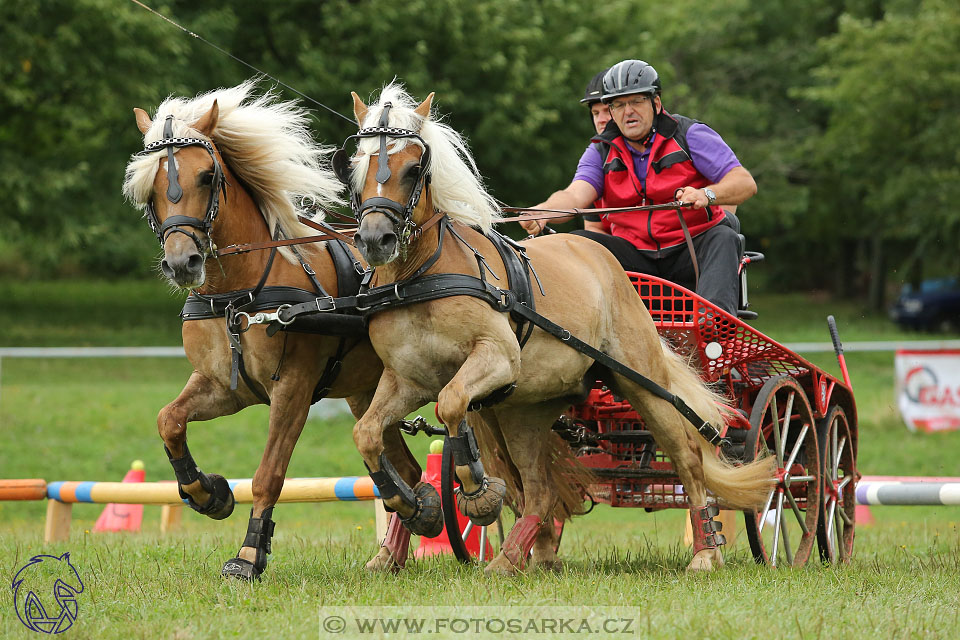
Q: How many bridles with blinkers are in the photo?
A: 2